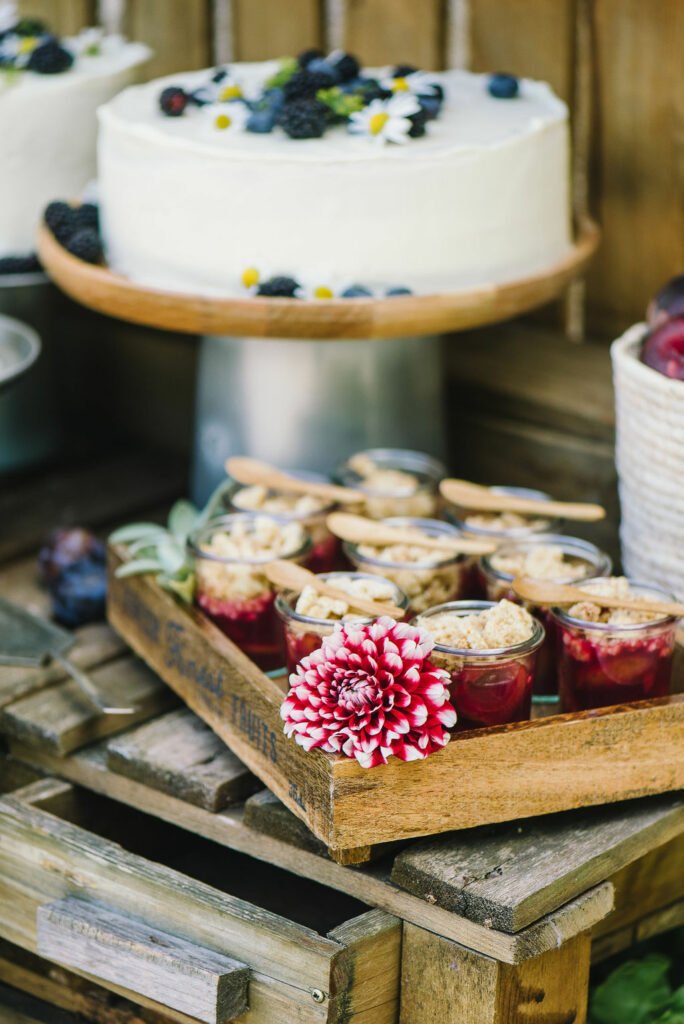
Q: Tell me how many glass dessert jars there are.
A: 9